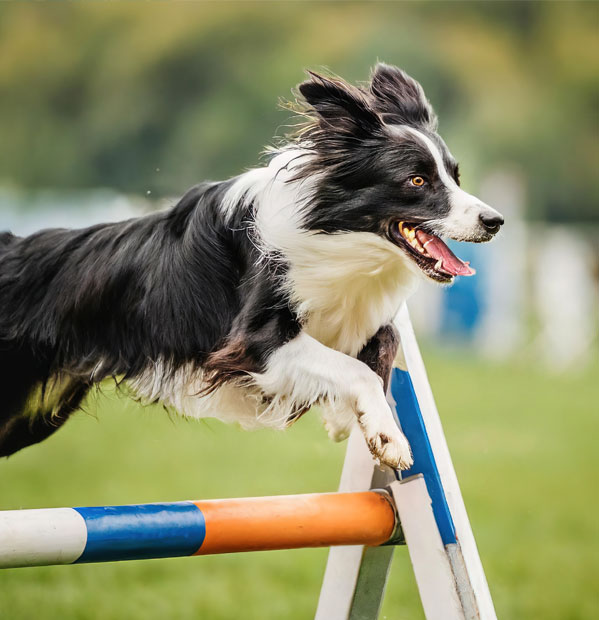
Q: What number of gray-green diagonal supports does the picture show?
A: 1